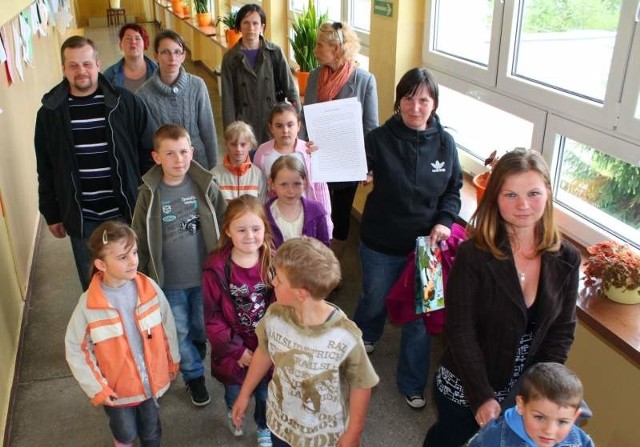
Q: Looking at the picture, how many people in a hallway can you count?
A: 15